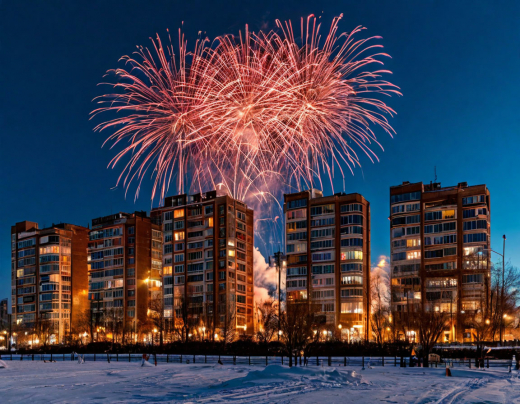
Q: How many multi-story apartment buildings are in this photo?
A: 5